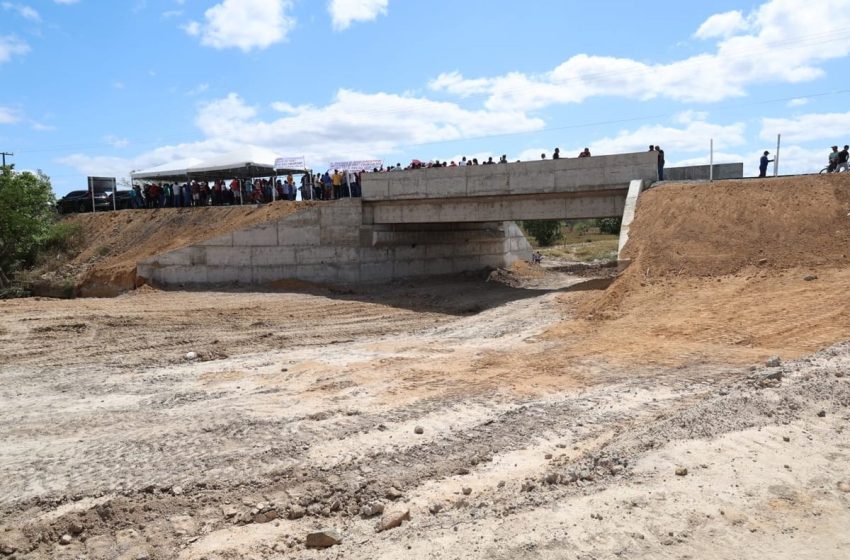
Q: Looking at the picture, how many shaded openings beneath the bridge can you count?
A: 1